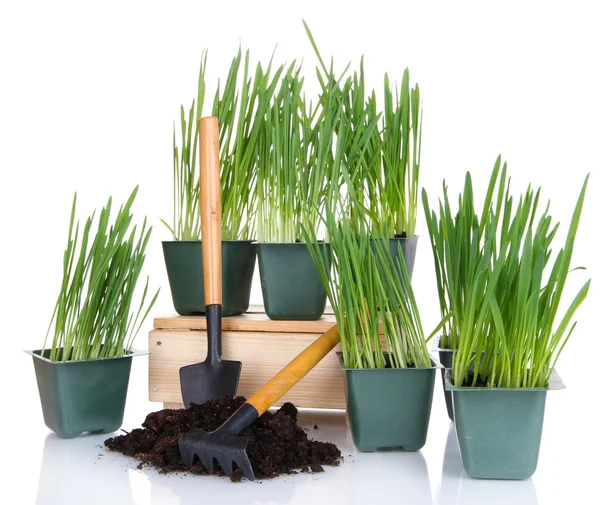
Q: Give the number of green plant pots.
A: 7